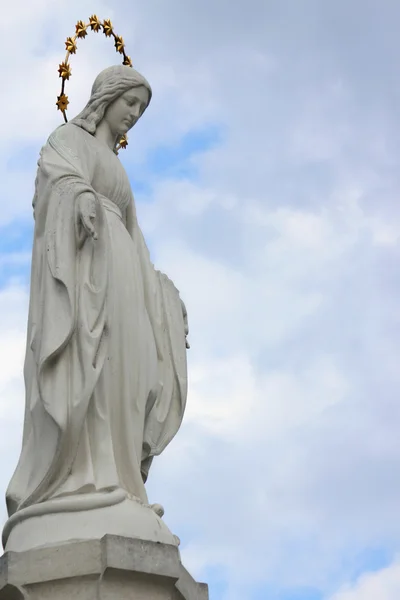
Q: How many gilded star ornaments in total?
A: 9